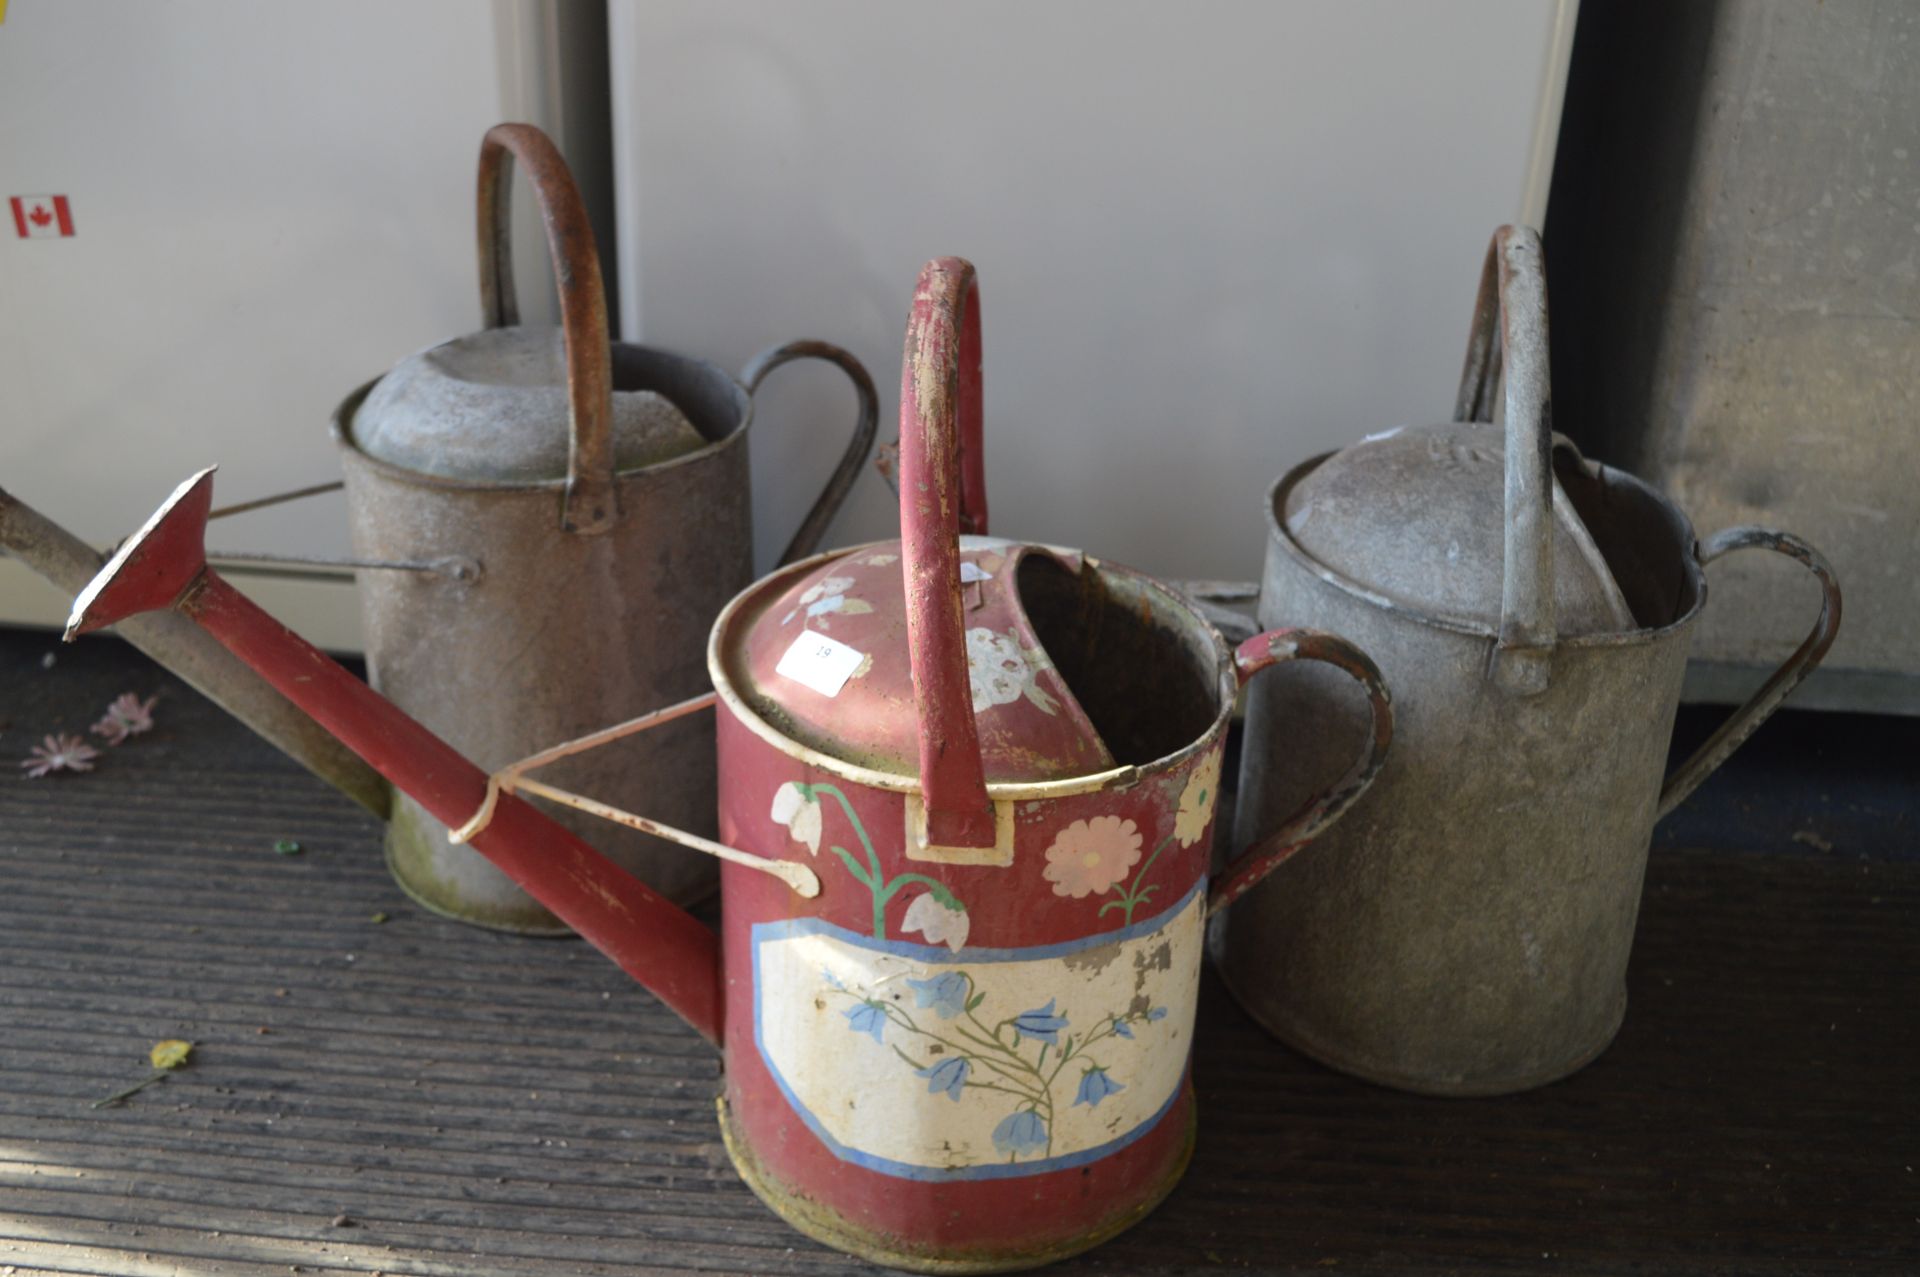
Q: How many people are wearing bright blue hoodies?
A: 0